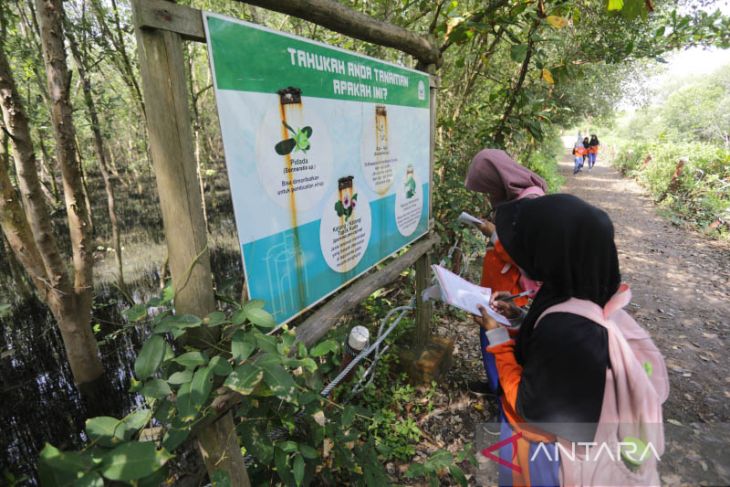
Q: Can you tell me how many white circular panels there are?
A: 4